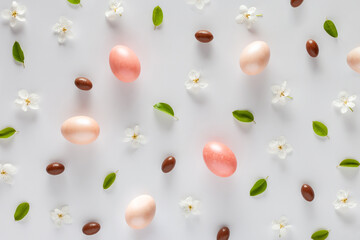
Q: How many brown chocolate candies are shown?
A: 9